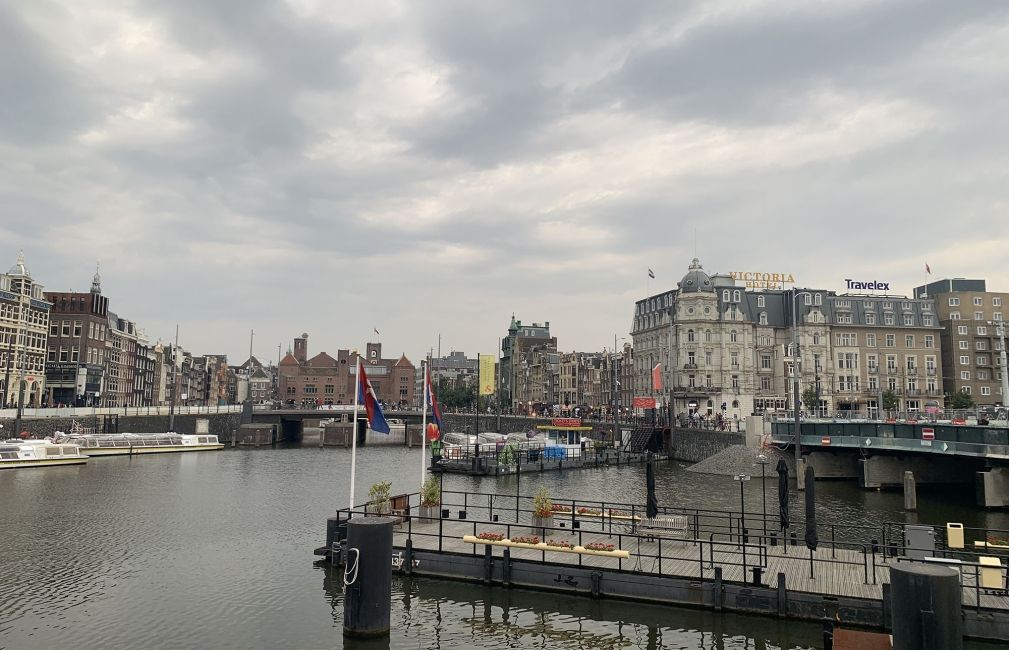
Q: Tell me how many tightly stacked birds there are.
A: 0